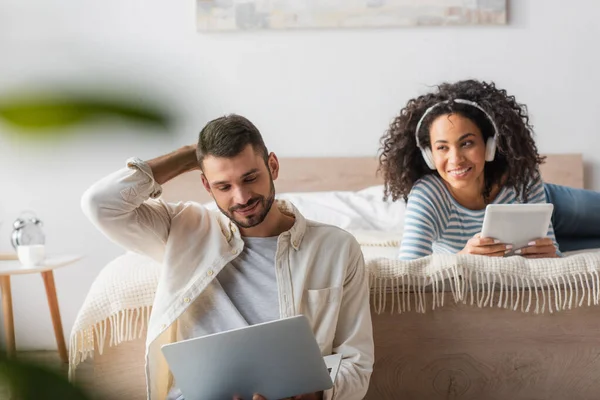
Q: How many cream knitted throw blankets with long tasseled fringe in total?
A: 1